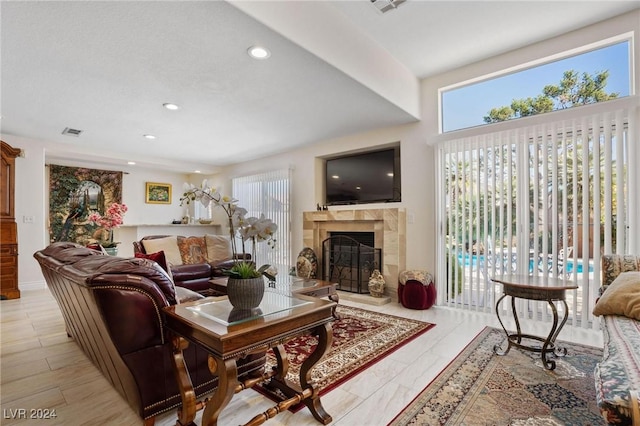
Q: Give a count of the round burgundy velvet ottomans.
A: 1